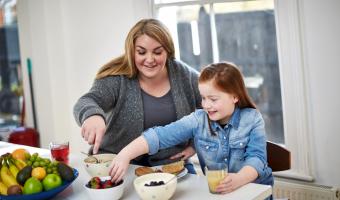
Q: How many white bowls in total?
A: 3